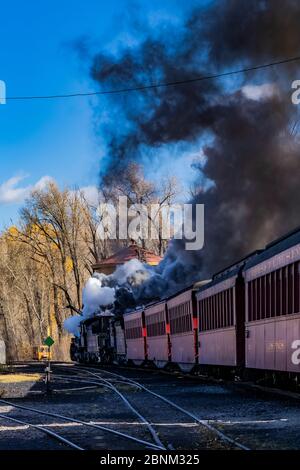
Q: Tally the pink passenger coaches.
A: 5